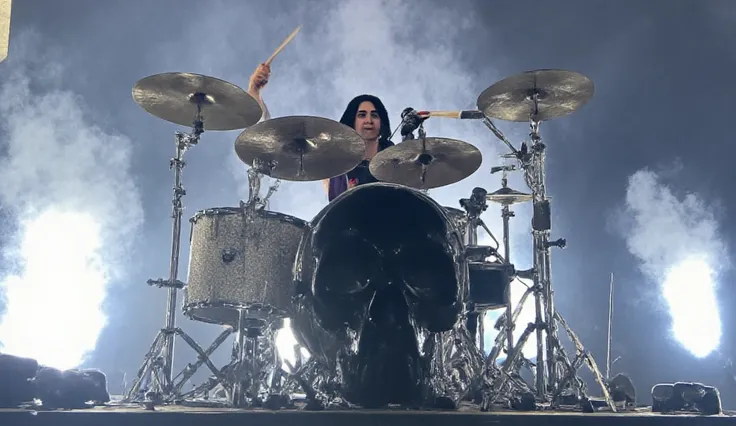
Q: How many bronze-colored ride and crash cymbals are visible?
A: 4